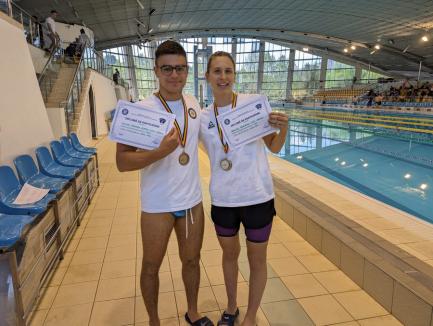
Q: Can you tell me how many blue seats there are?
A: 7